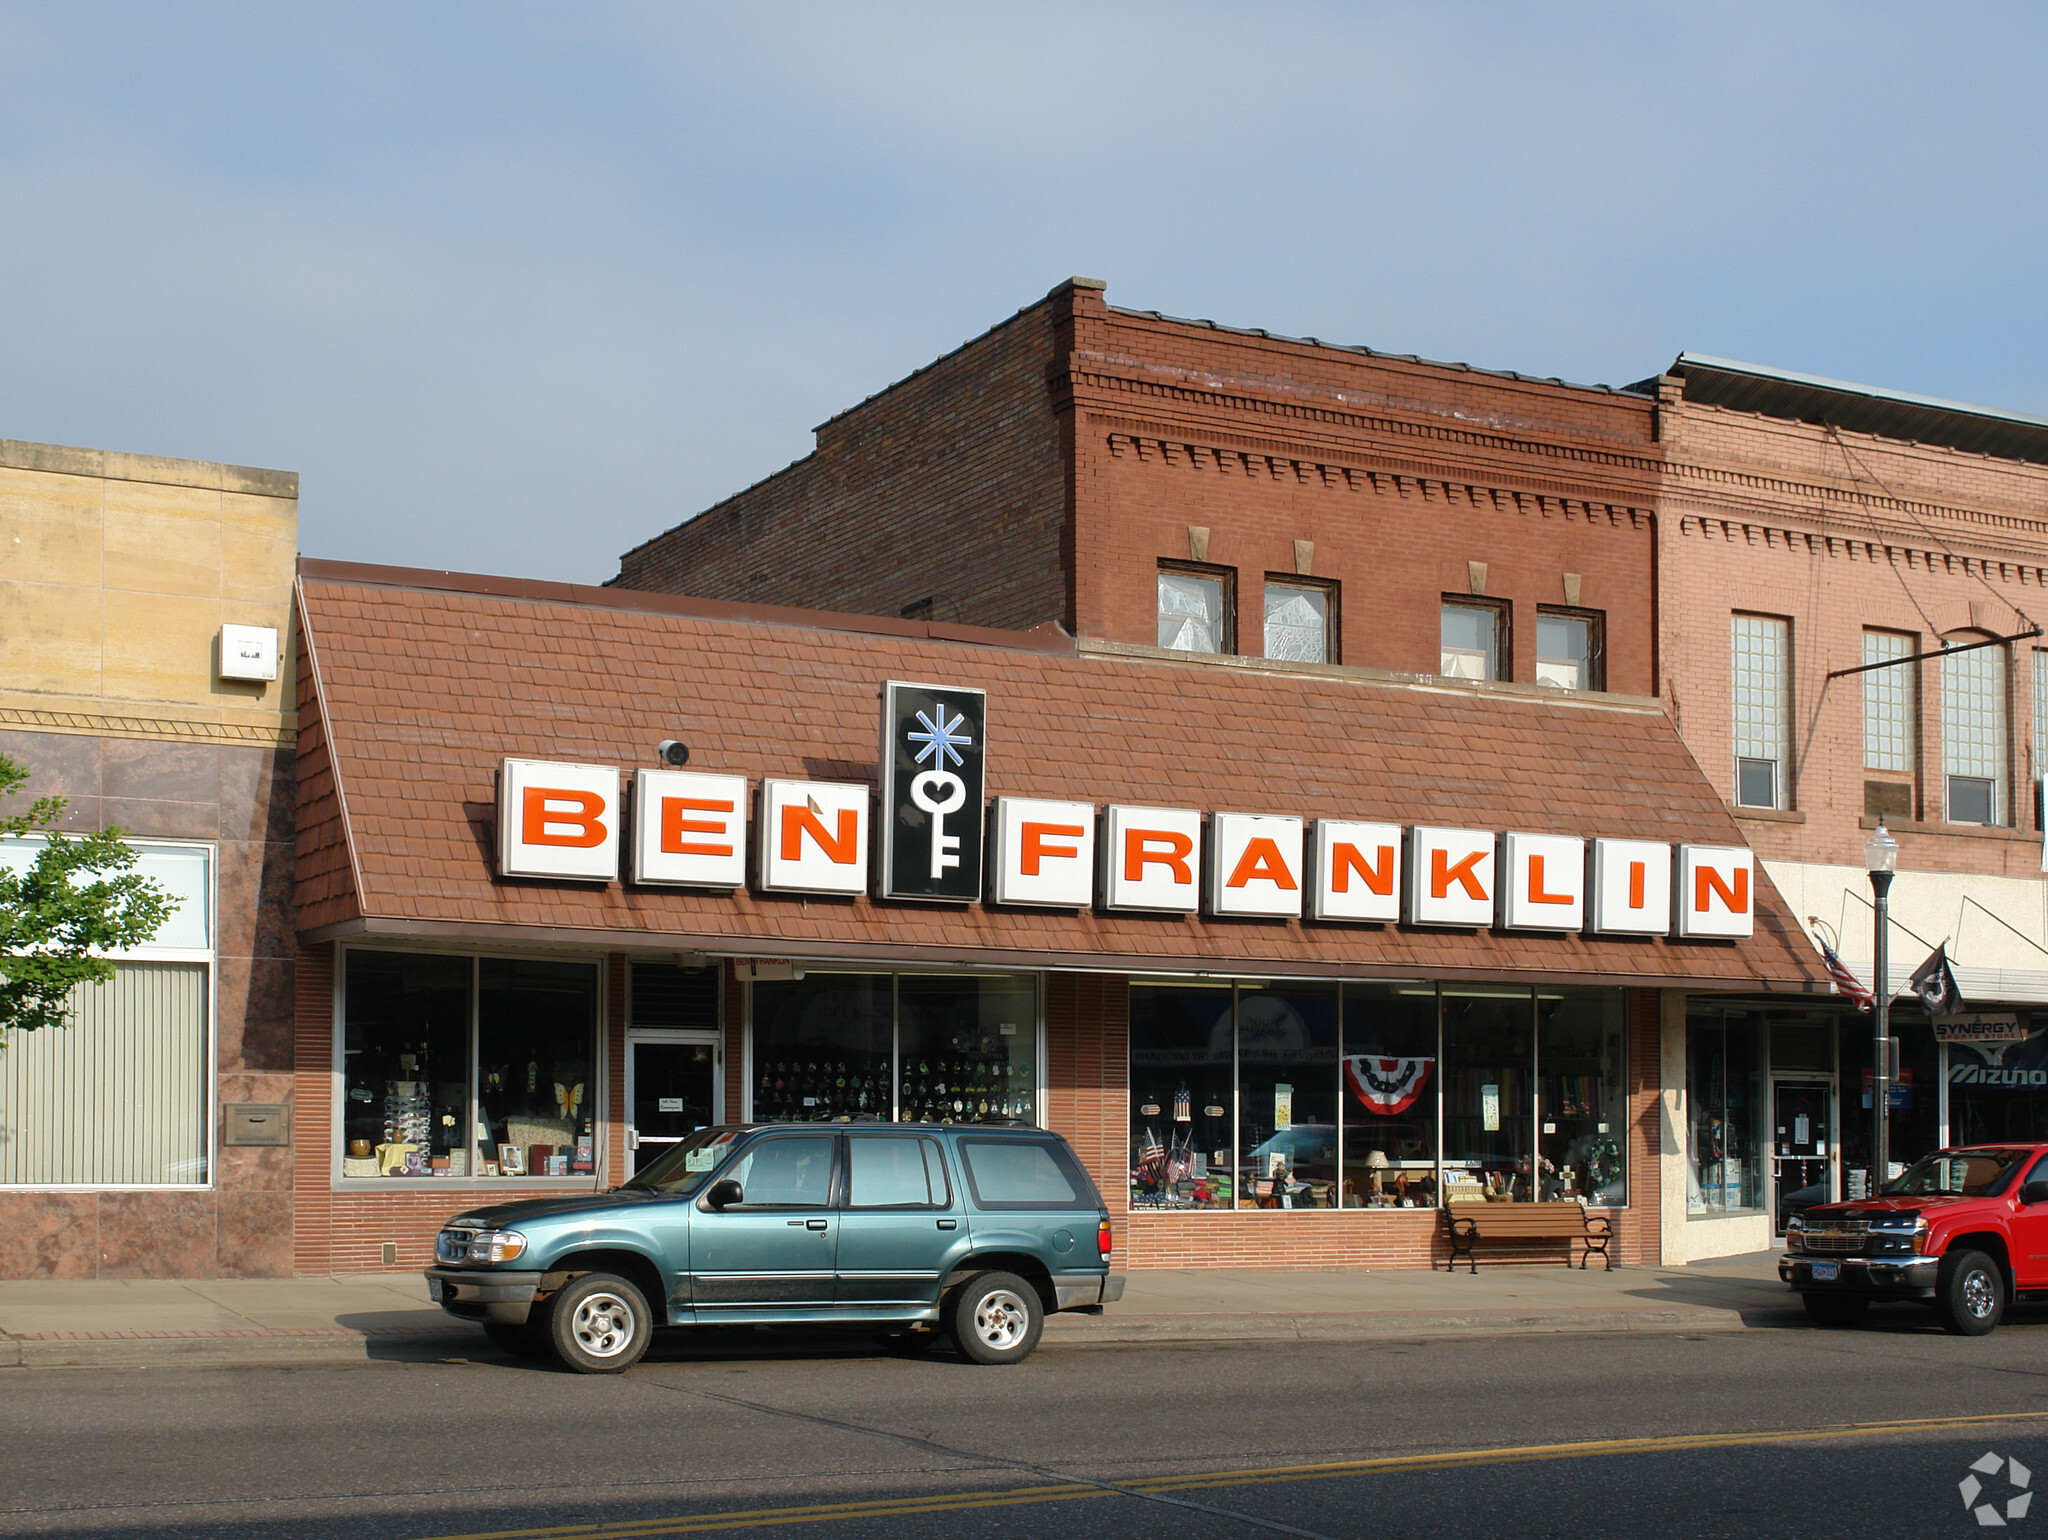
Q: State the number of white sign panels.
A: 11